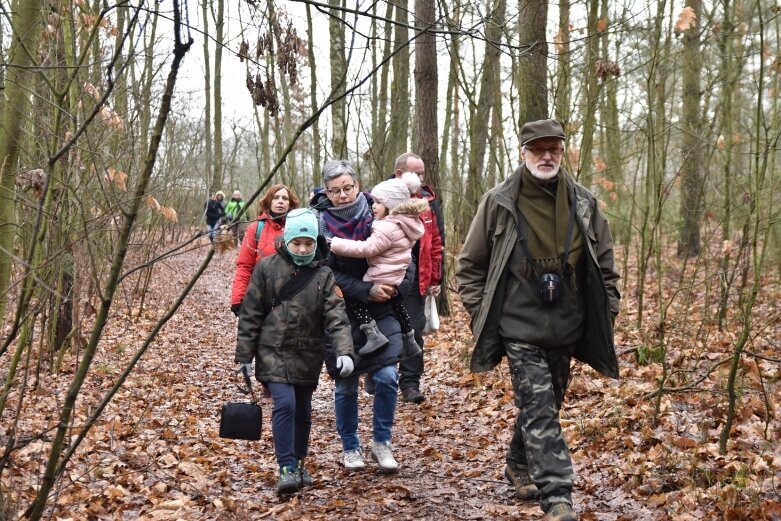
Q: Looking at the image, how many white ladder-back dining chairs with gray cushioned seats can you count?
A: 0